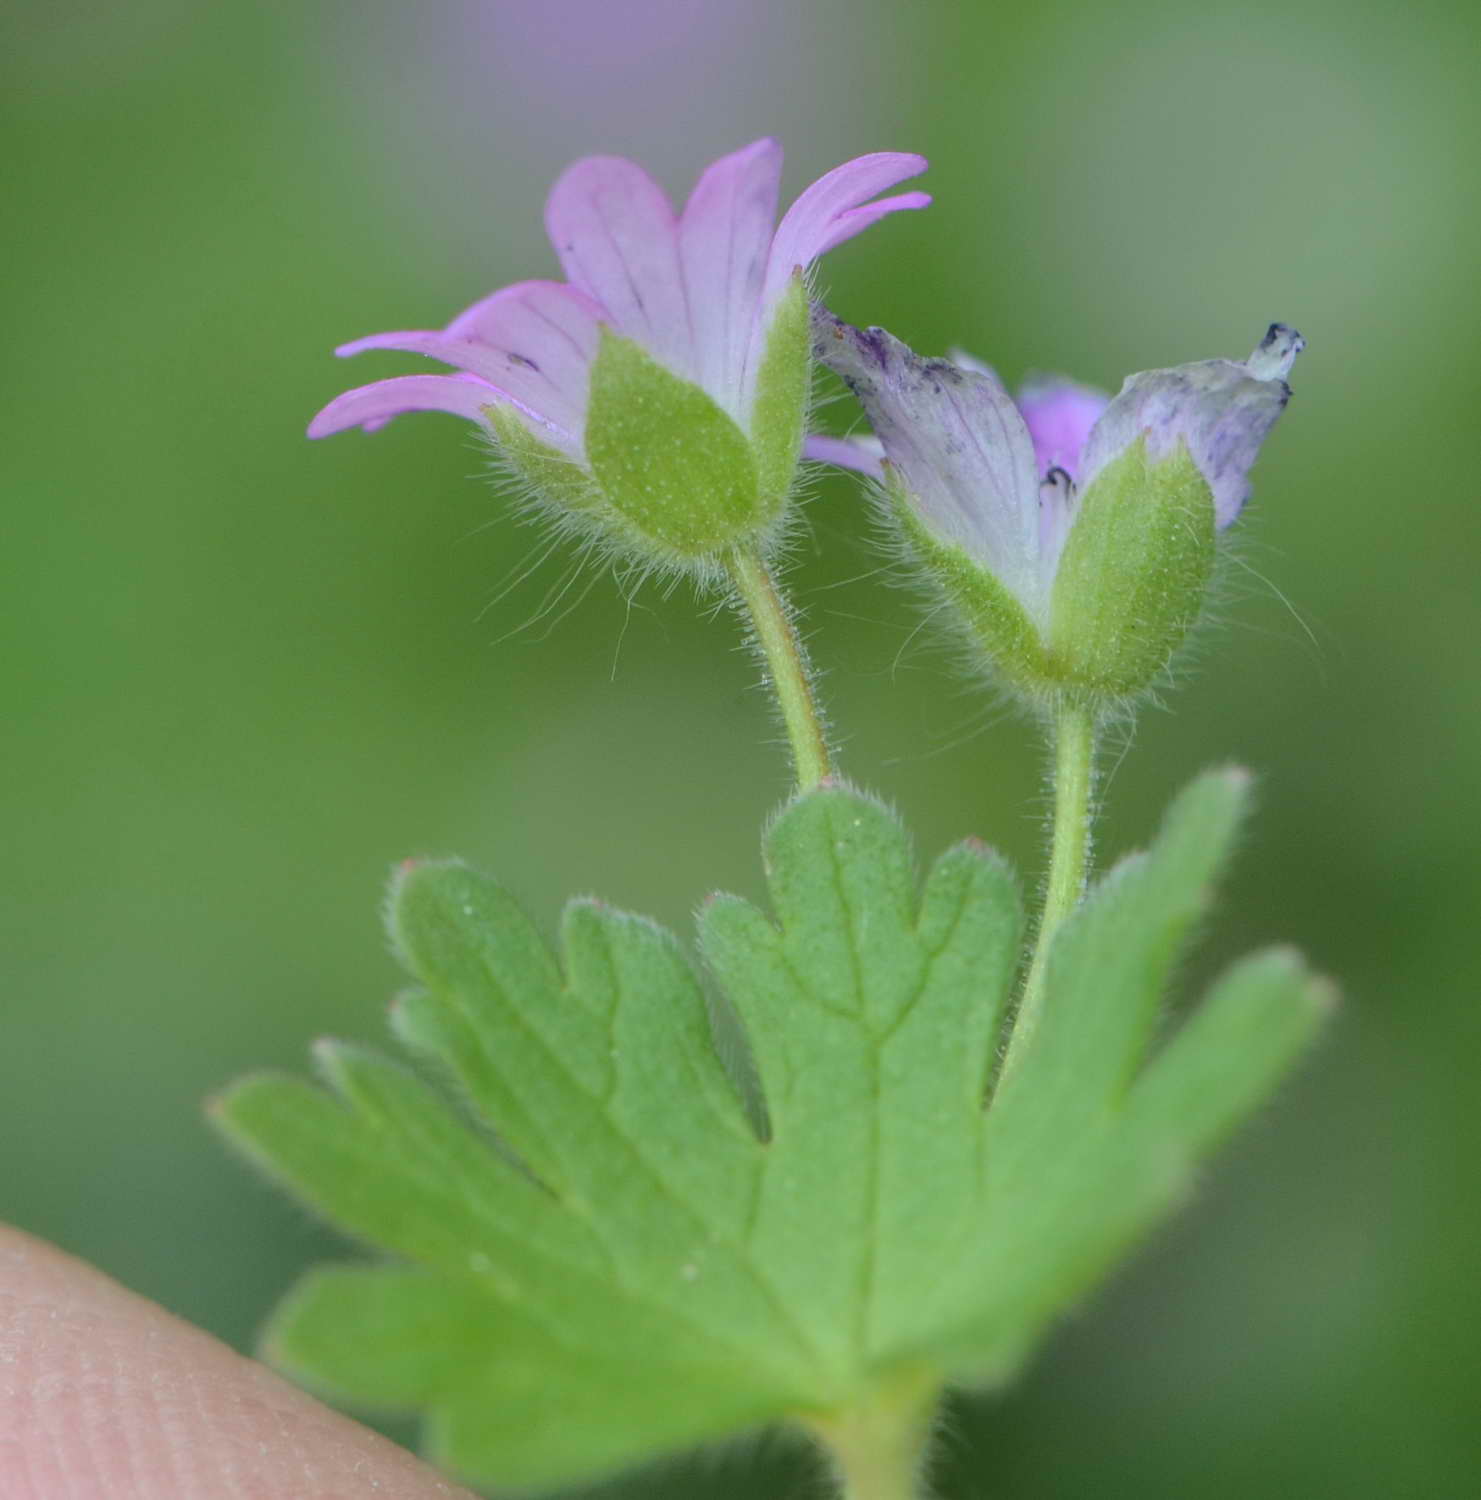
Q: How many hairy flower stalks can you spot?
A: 2